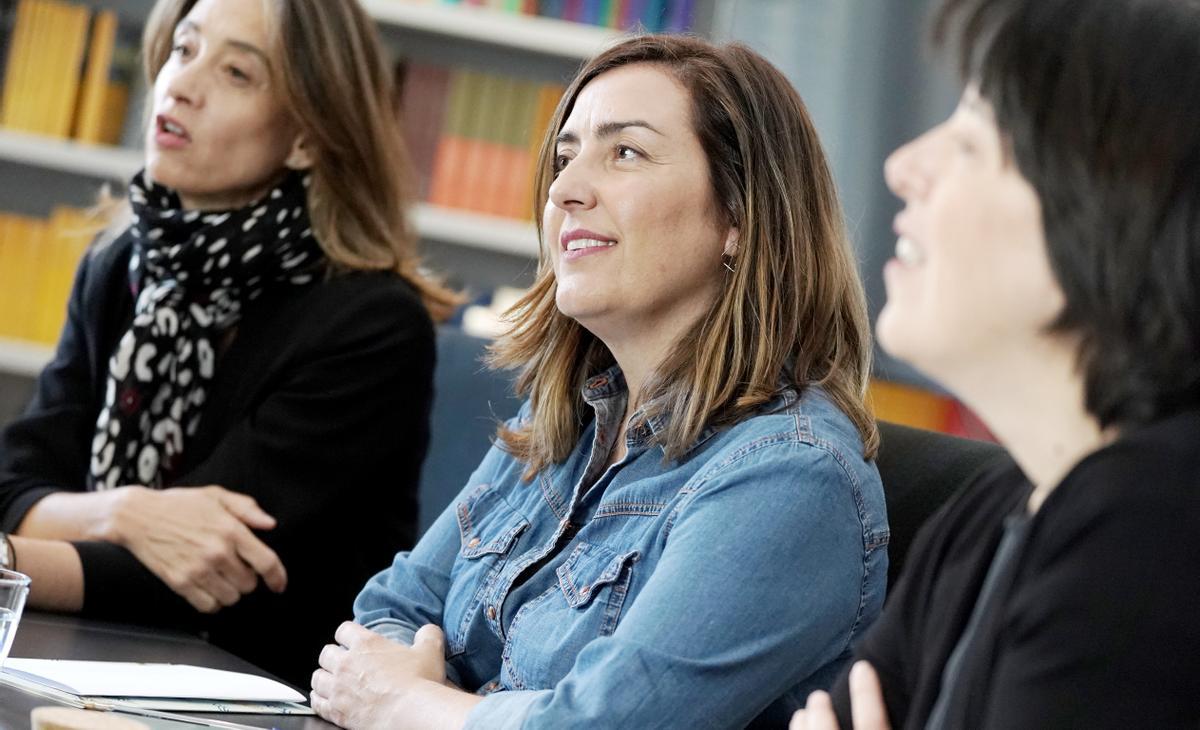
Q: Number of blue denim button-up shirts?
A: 1